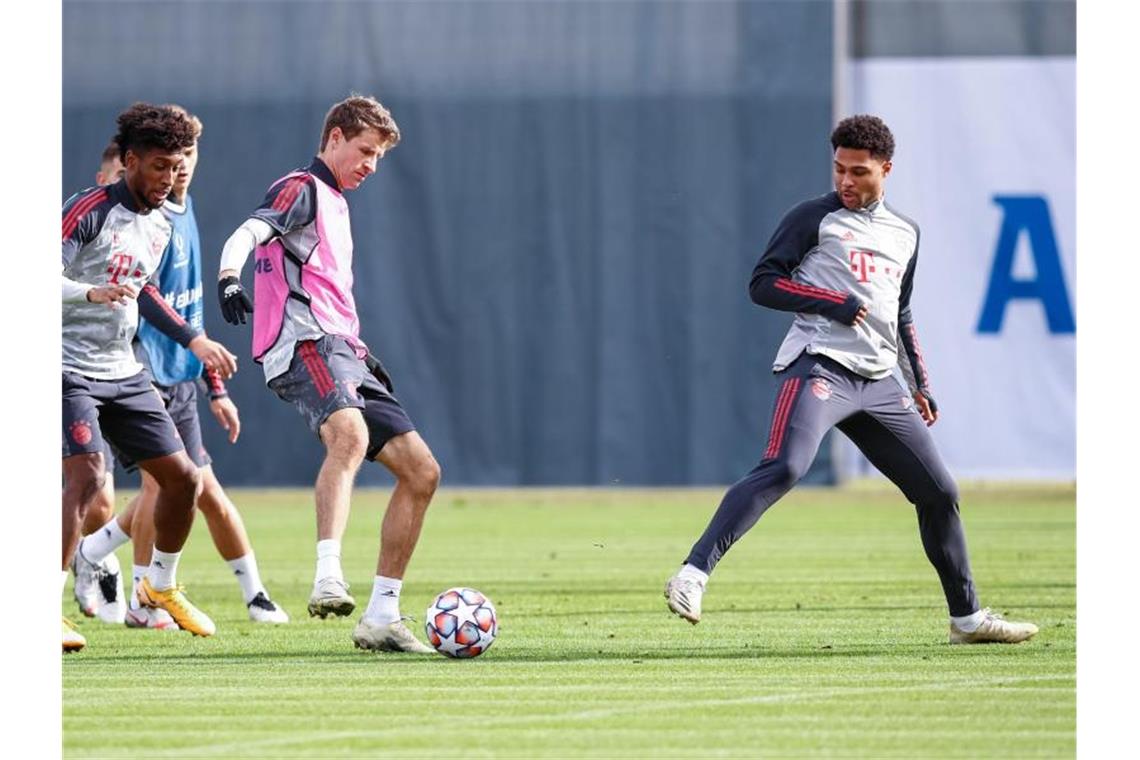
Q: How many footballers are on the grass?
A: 5